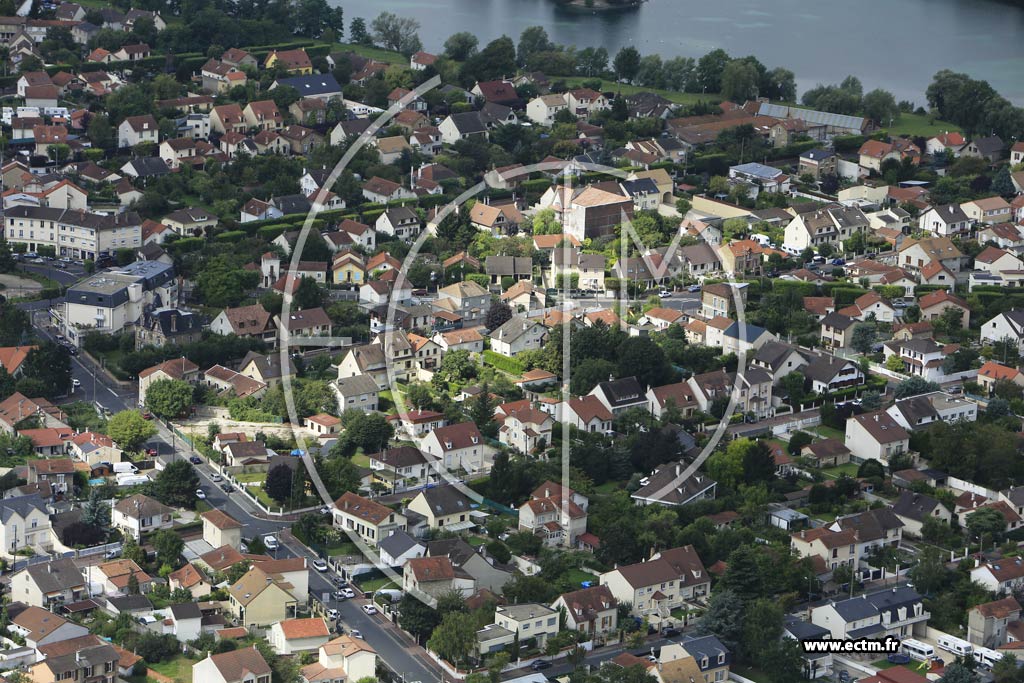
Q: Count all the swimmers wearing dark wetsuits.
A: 0